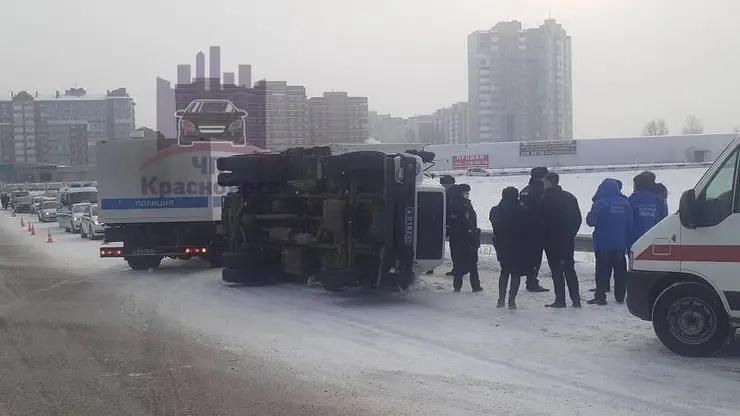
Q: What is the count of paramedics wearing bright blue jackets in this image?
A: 2